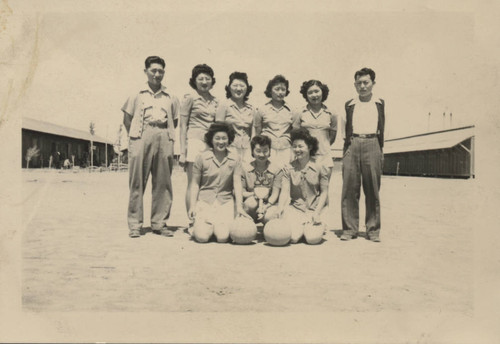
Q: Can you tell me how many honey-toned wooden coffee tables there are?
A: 0